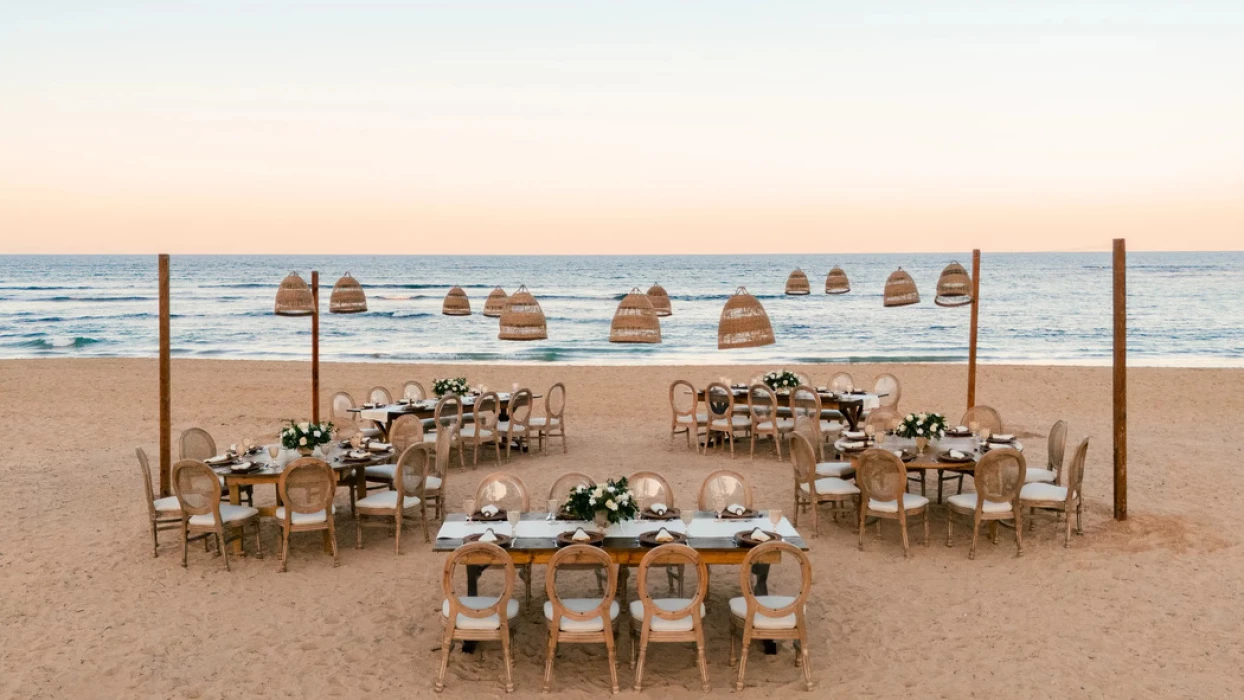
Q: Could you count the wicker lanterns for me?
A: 12